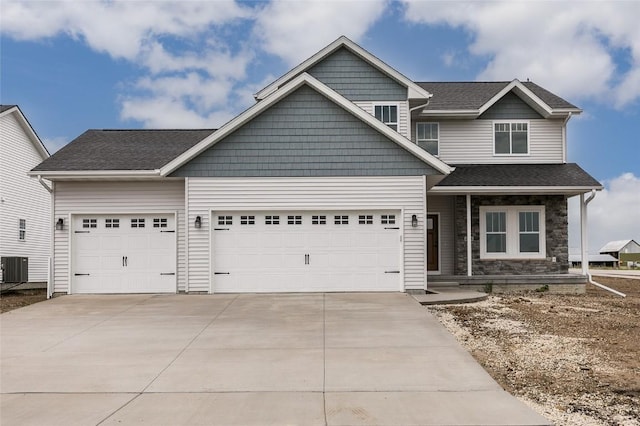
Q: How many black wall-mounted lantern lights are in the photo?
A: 3